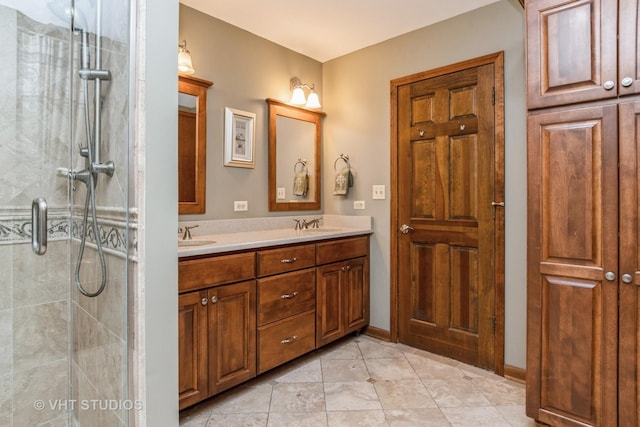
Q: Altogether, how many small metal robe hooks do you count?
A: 2